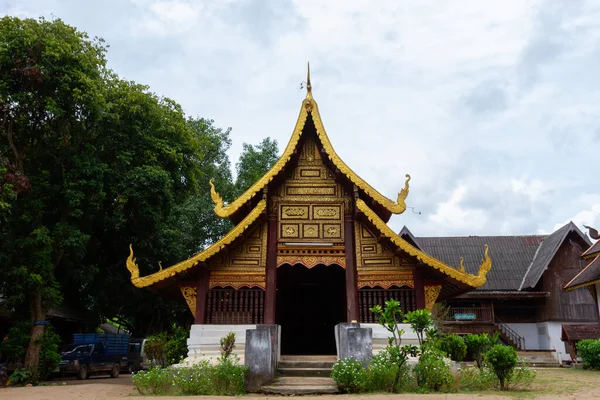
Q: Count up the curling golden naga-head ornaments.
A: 4